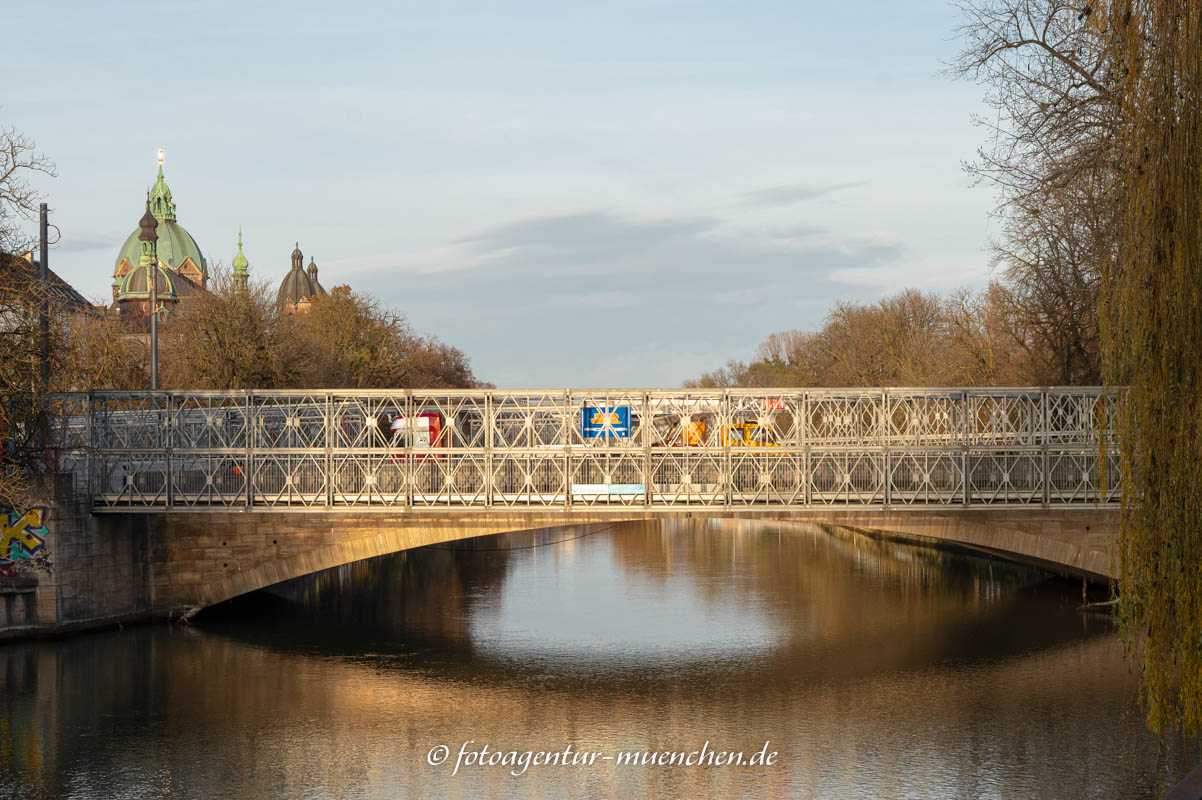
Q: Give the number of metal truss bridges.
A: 1